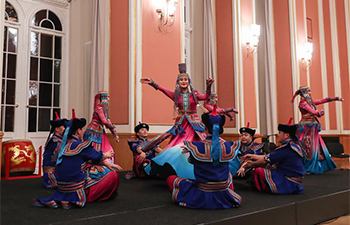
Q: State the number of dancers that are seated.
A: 6